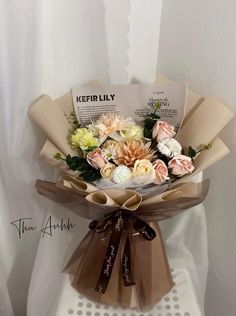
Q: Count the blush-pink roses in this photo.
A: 4